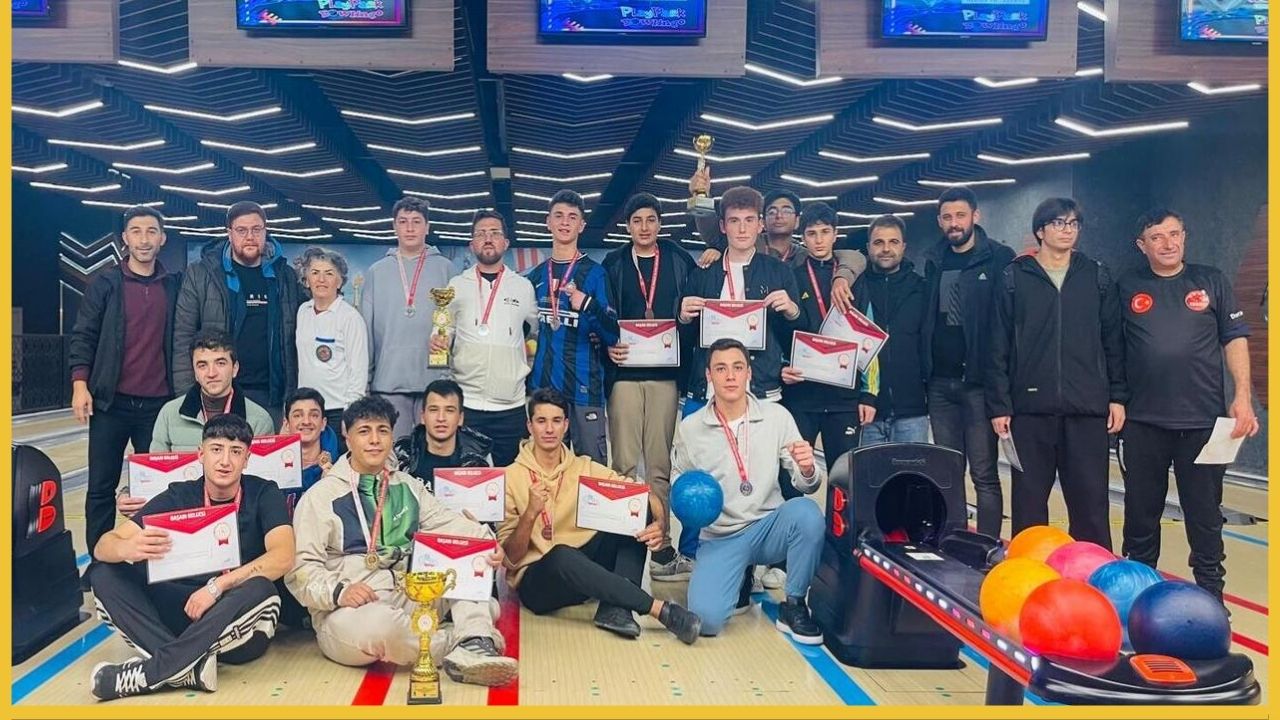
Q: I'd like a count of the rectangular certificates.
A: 10